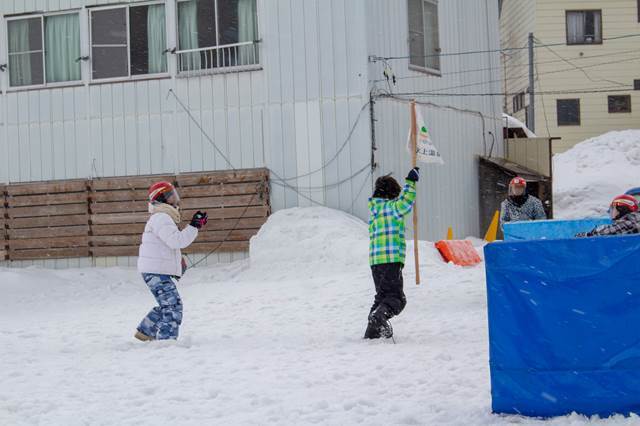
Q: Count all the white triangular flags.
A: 1